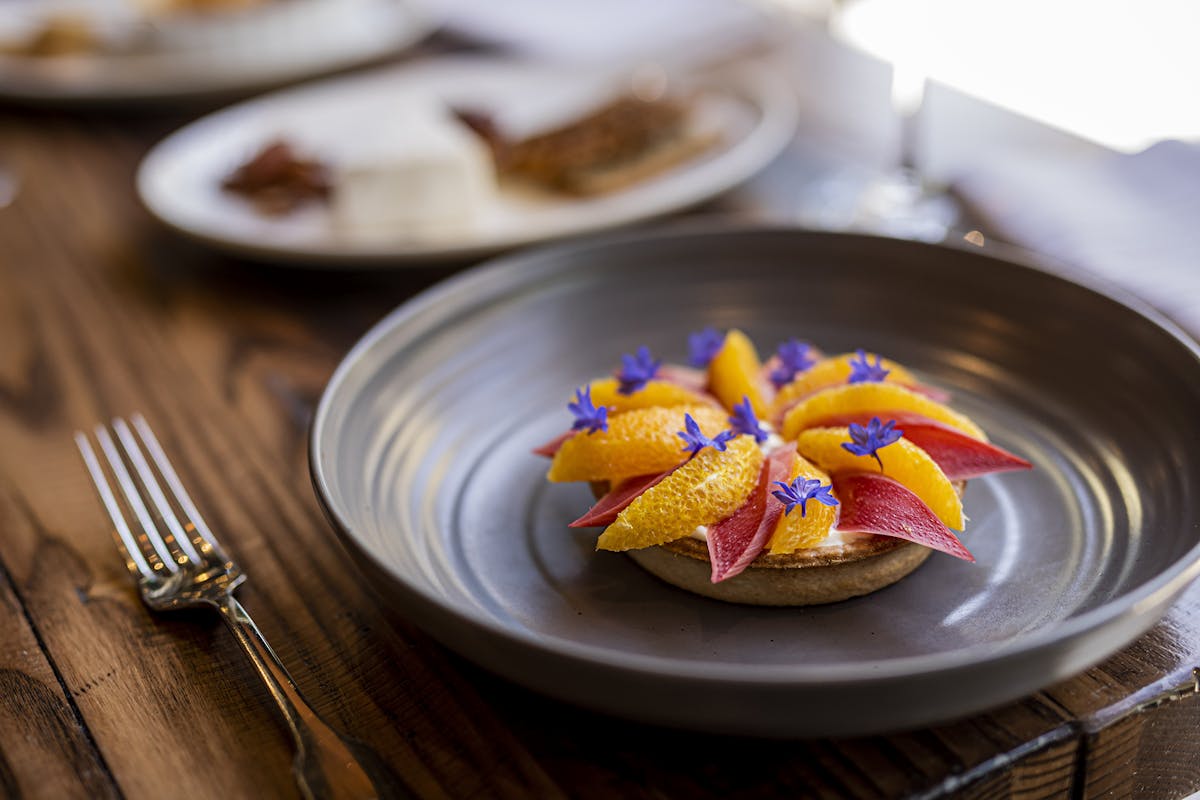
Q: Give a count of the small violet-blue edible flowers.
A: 9